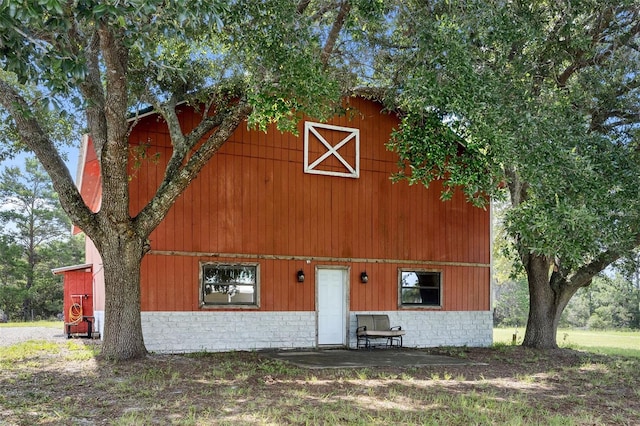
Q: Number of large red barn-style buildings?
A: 1